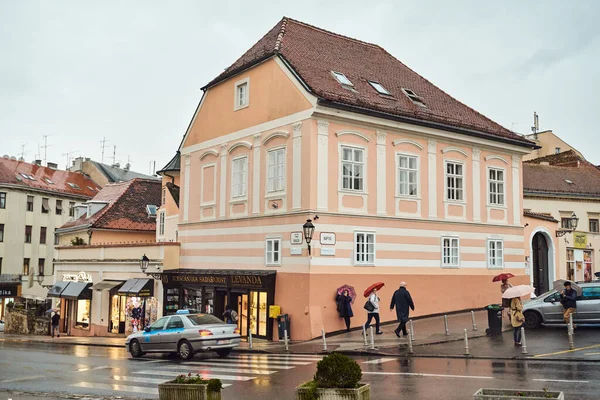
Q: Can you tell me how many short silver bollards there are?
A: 13